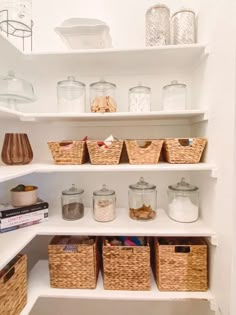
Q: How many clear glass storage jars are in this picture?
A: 8